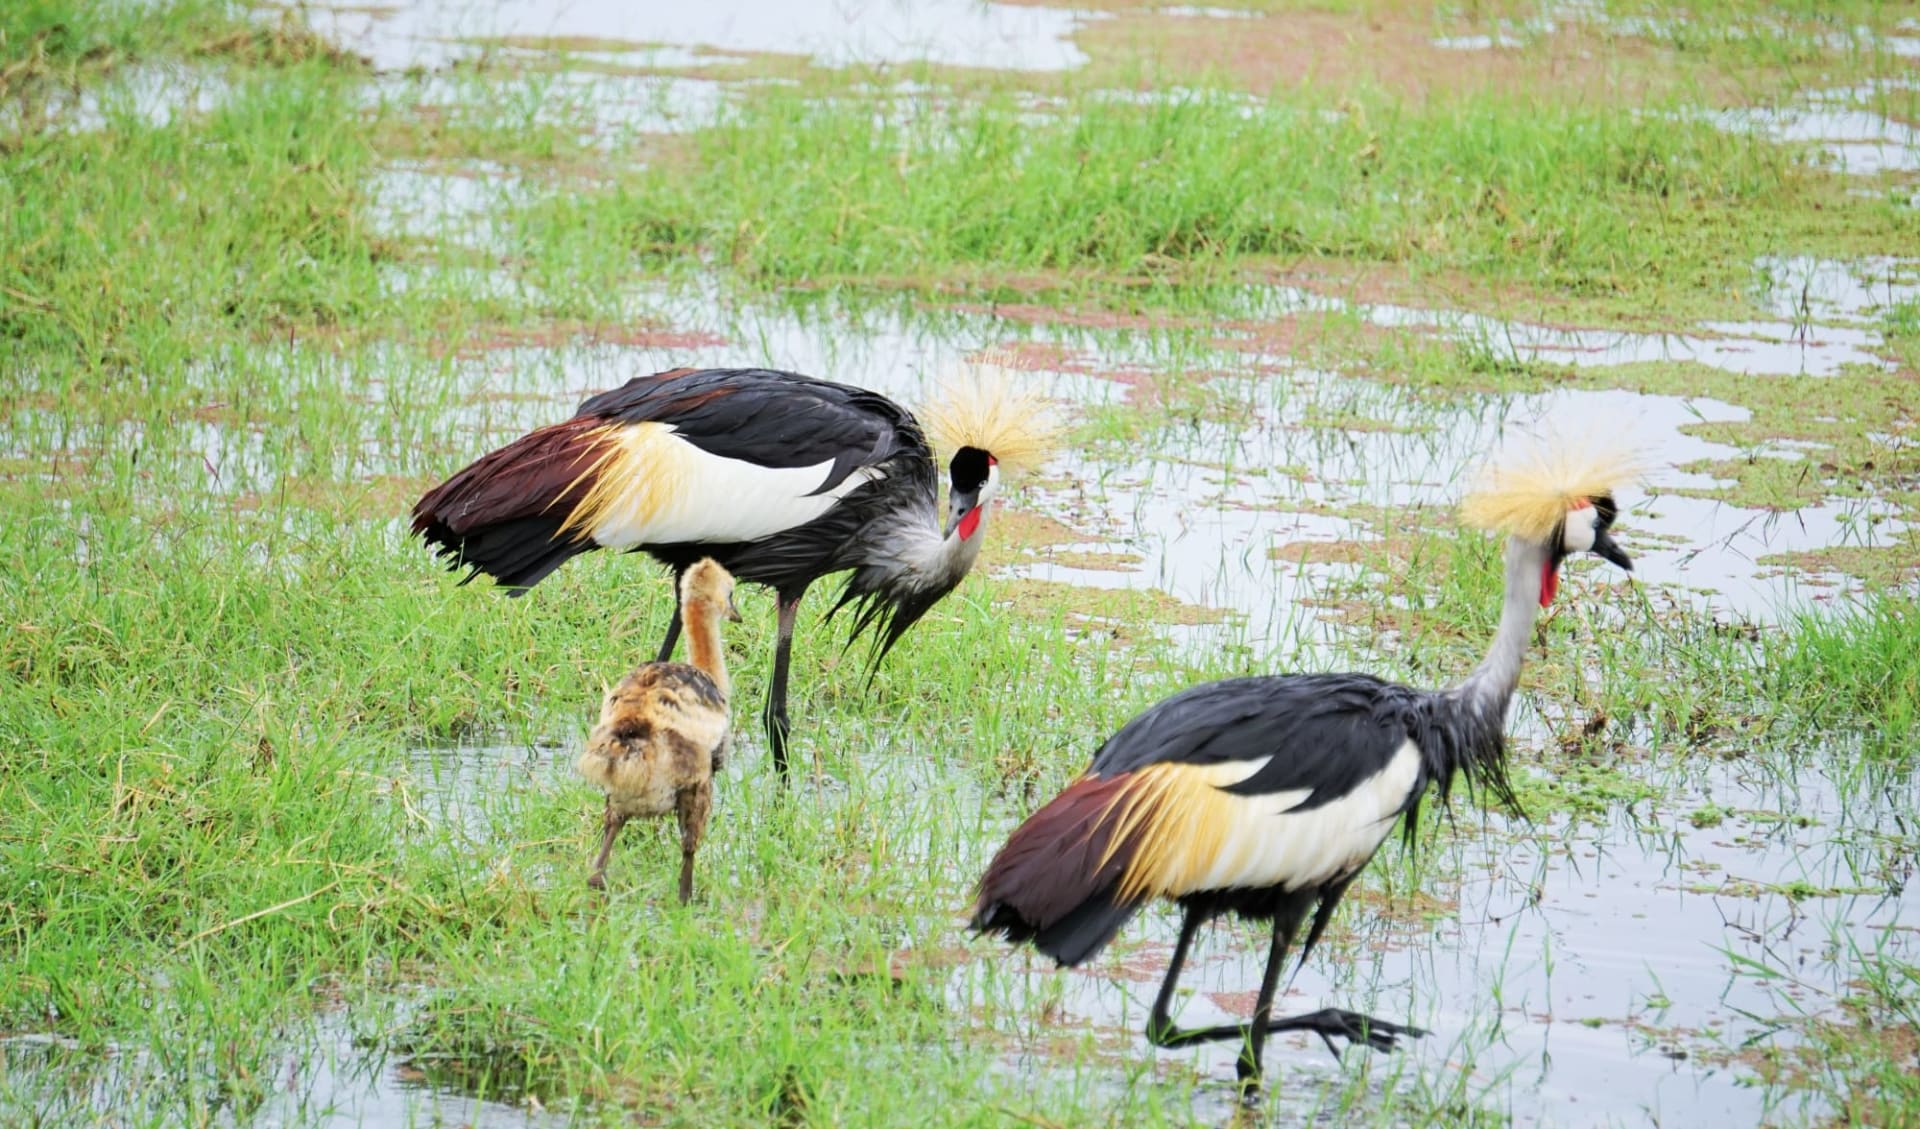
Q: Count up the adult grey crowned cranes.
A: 2